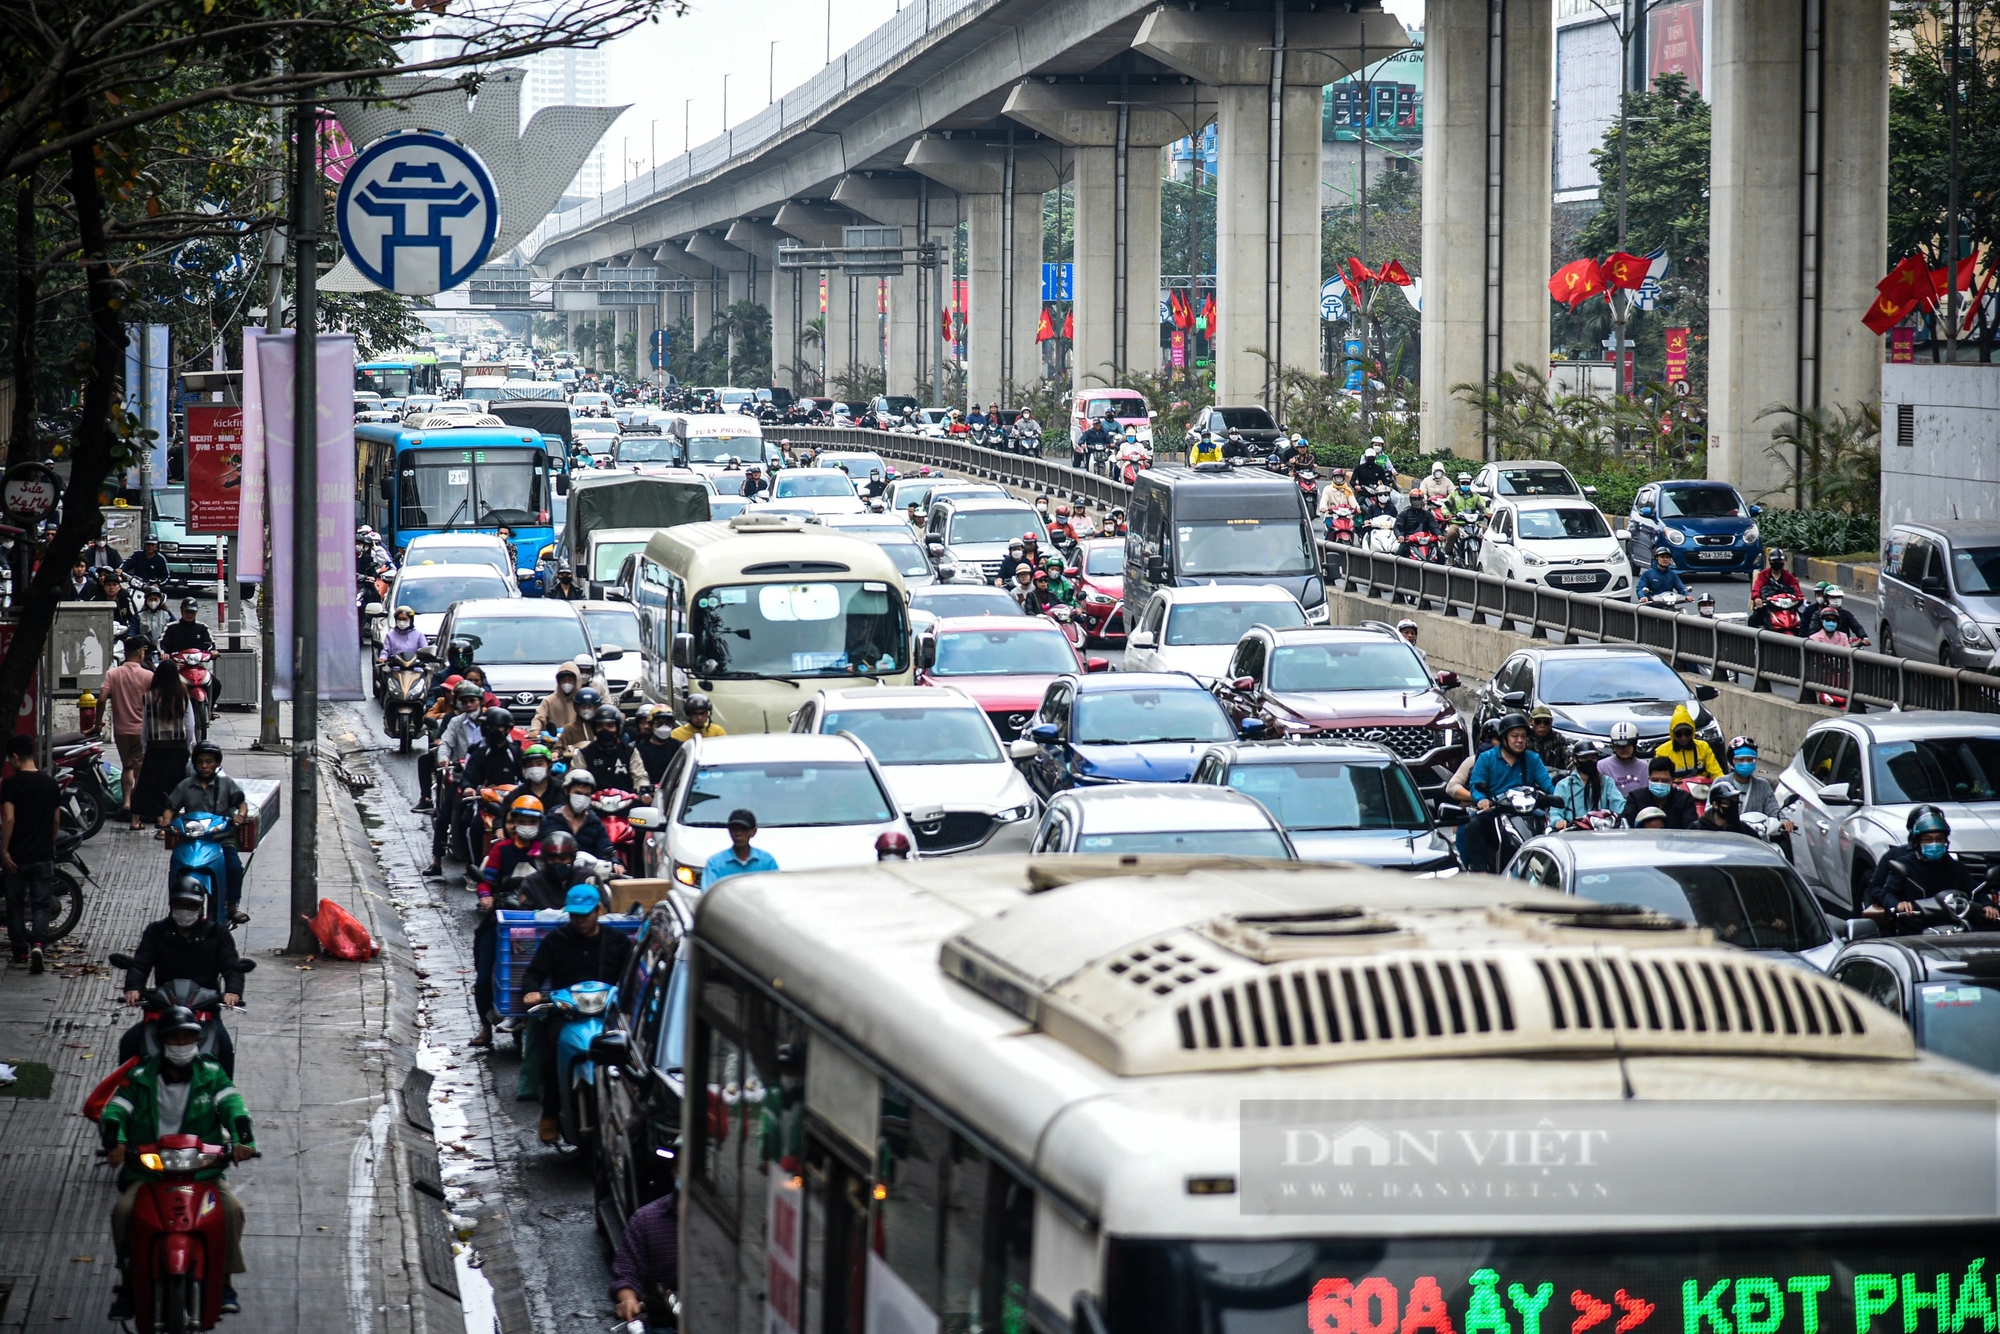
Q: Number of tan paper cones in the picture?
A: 0